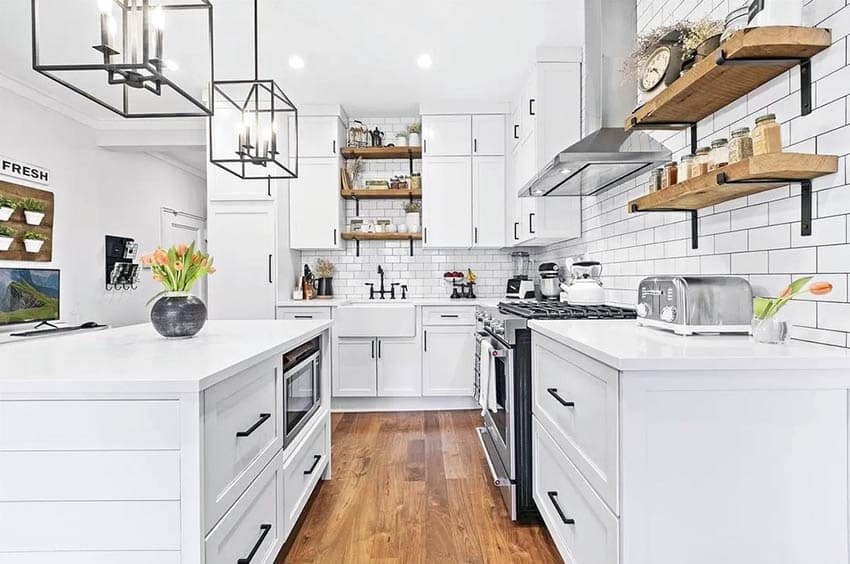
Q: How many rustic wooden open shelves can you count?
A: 5